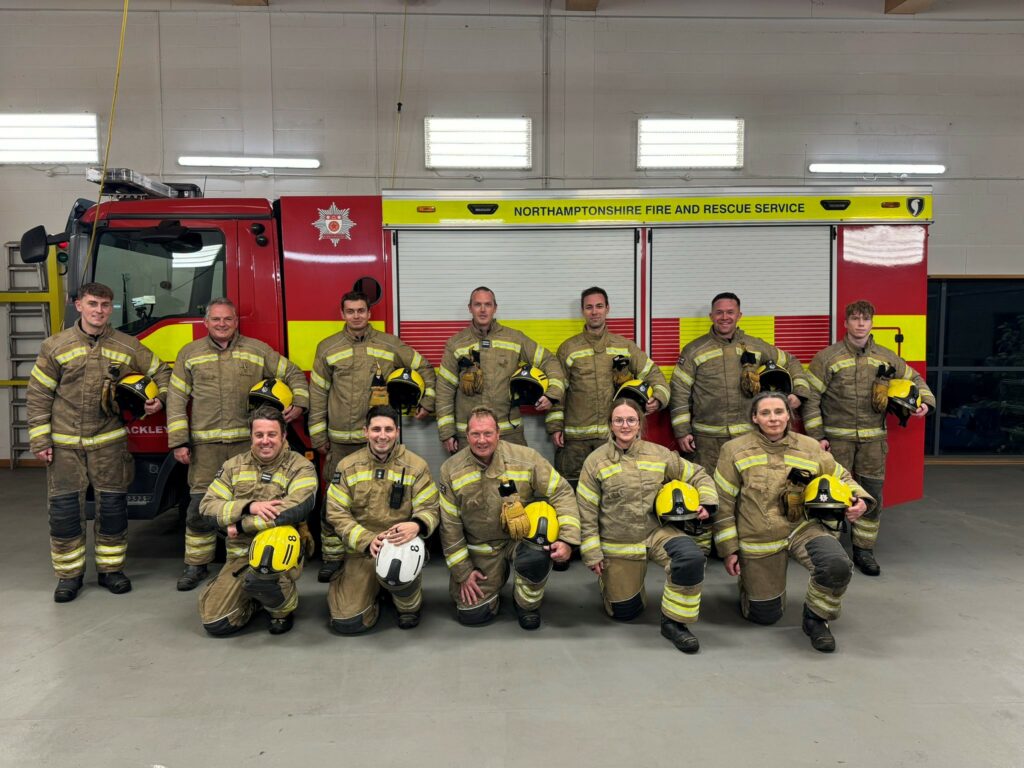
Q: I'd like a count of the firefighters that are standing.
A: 7